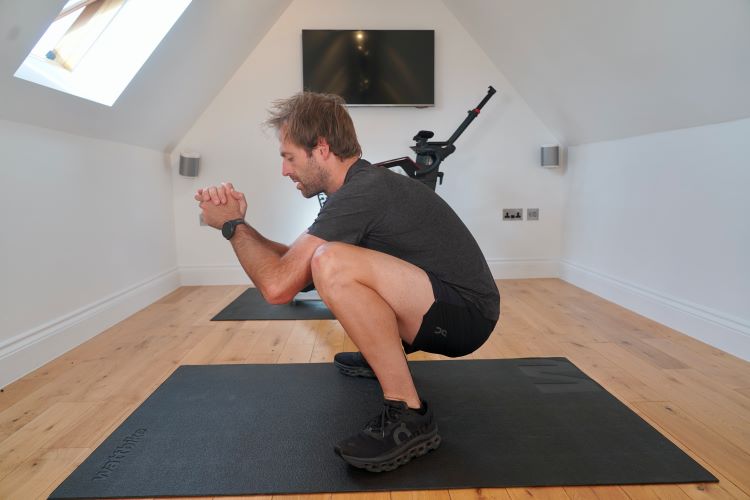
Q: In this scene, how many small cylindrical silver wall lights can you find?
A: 2